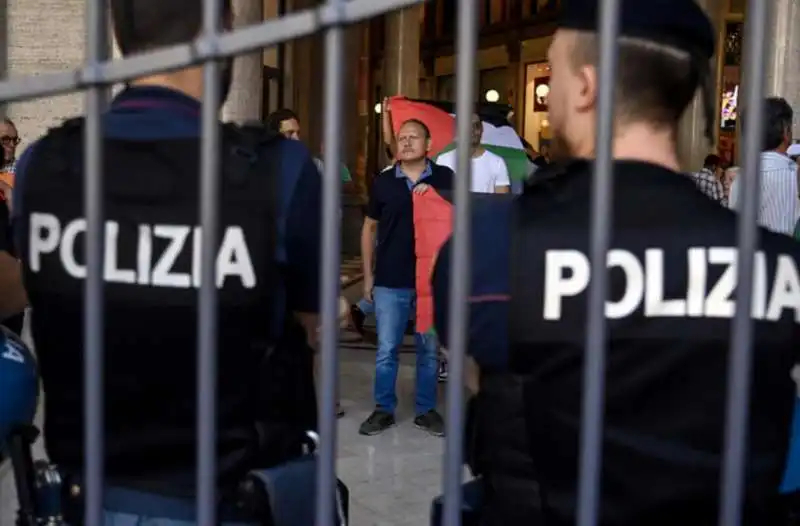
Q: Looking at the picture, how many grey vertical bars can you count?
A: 6